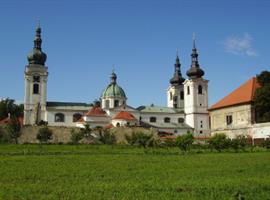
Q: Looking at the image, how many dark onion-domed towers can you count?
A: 3